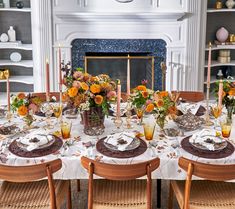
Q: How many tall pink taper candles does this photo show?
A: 7